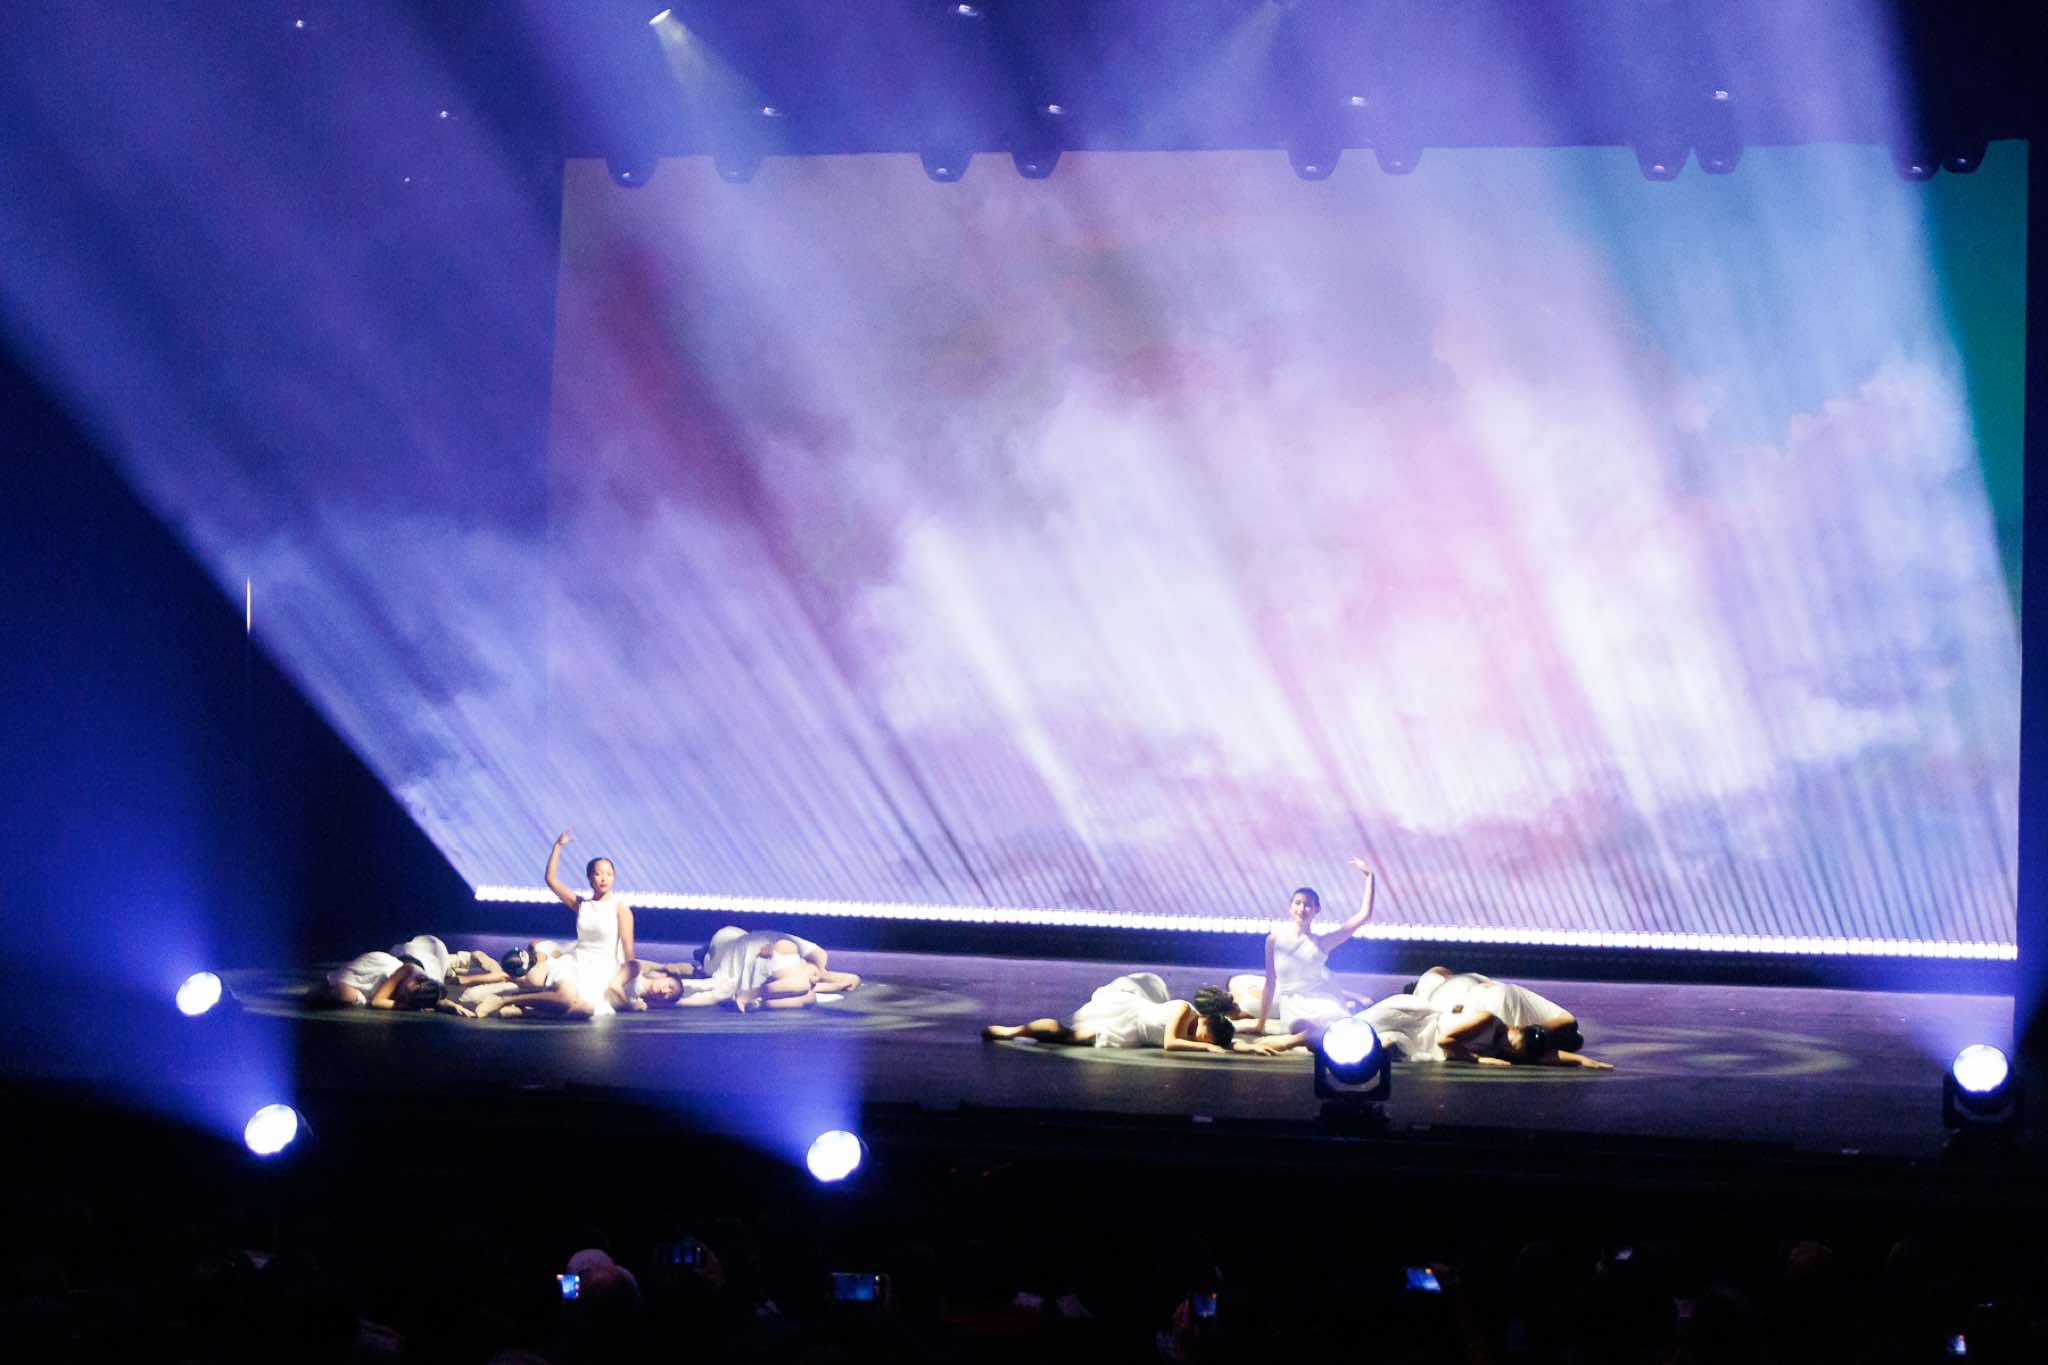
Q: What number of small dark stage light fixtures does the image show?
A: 10